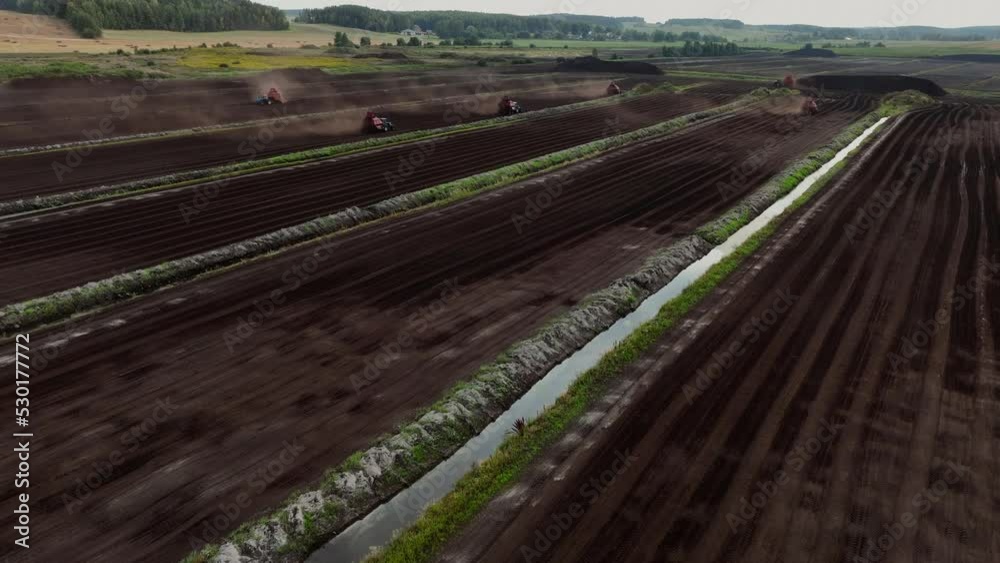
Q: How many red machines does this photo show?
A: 6